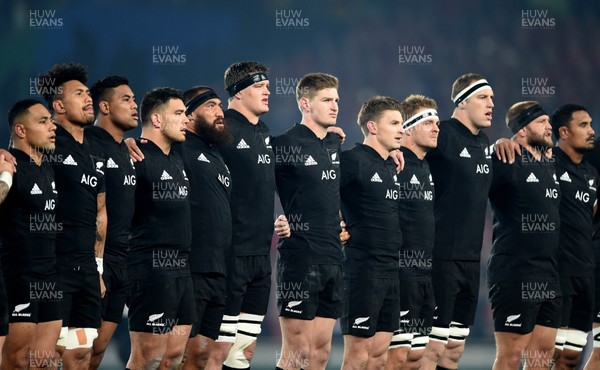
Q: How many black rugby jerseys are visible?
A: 12